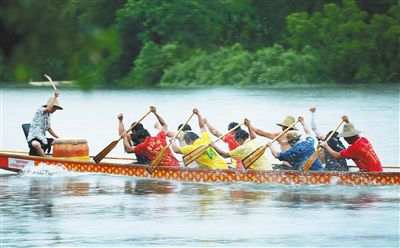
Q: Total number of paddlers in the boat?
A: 10